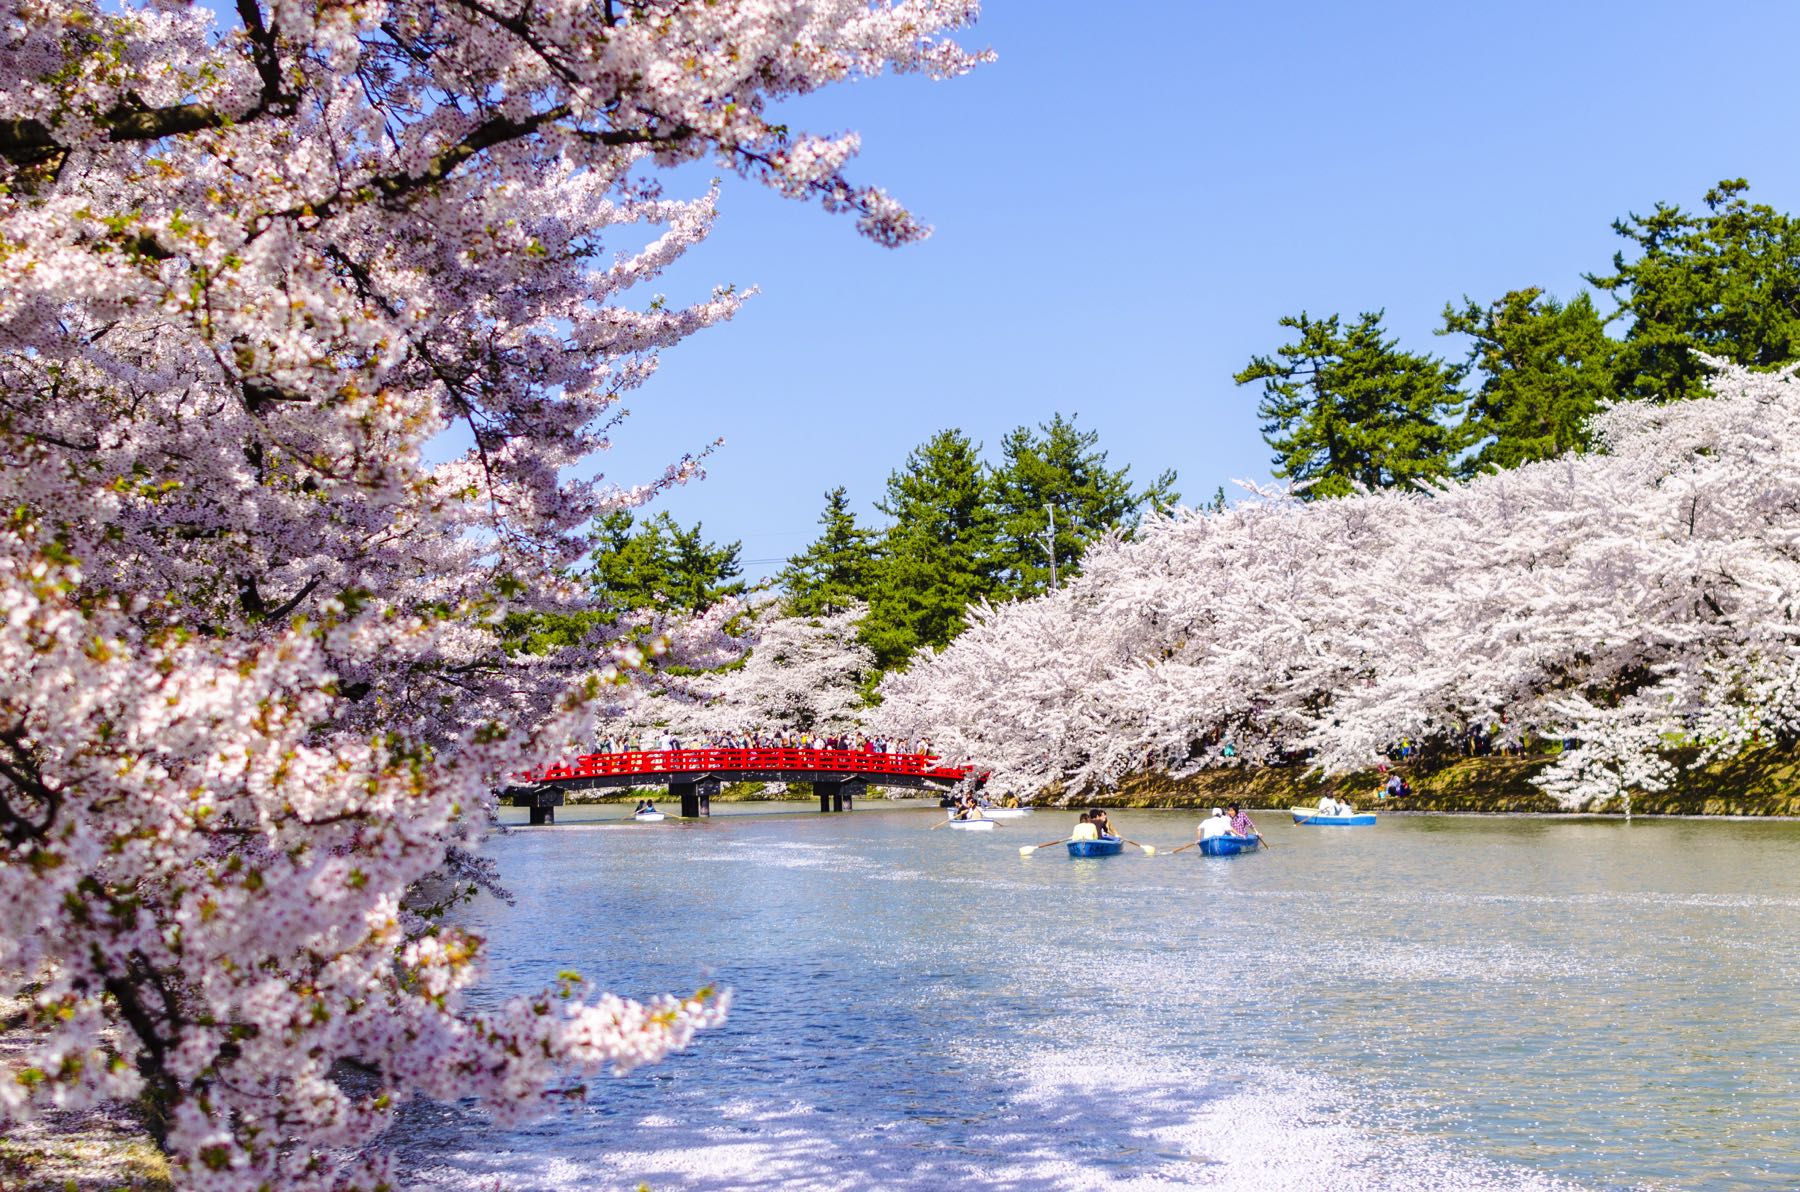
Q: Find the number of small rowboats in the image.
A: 6